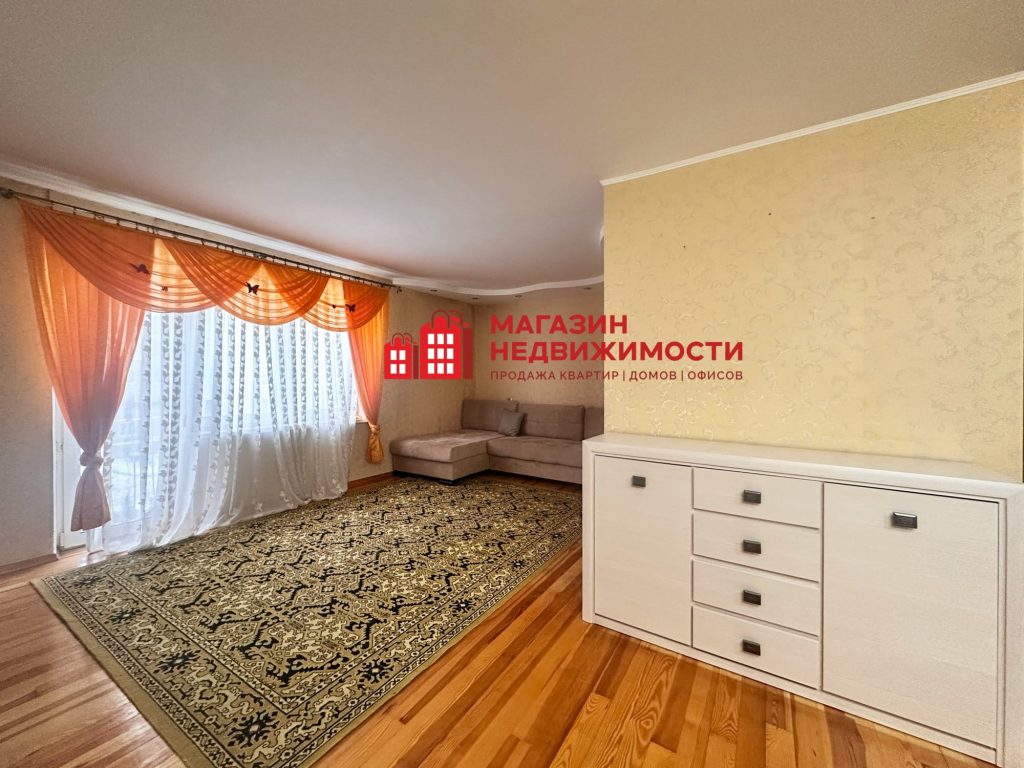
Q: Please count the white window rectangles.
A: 13